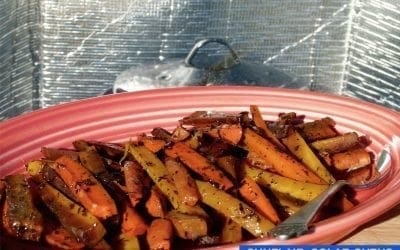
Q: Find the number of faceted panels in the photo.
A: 3